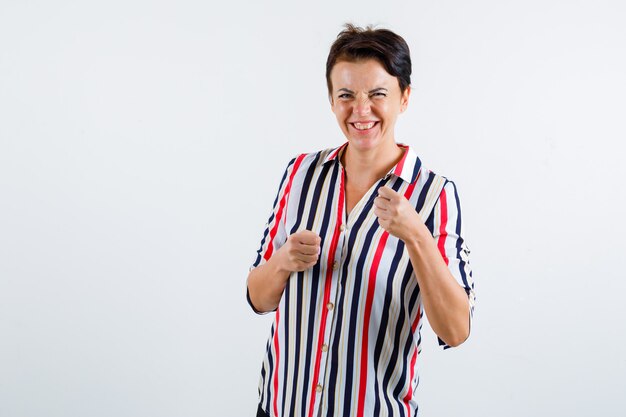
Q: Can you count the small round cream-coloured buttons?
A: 5